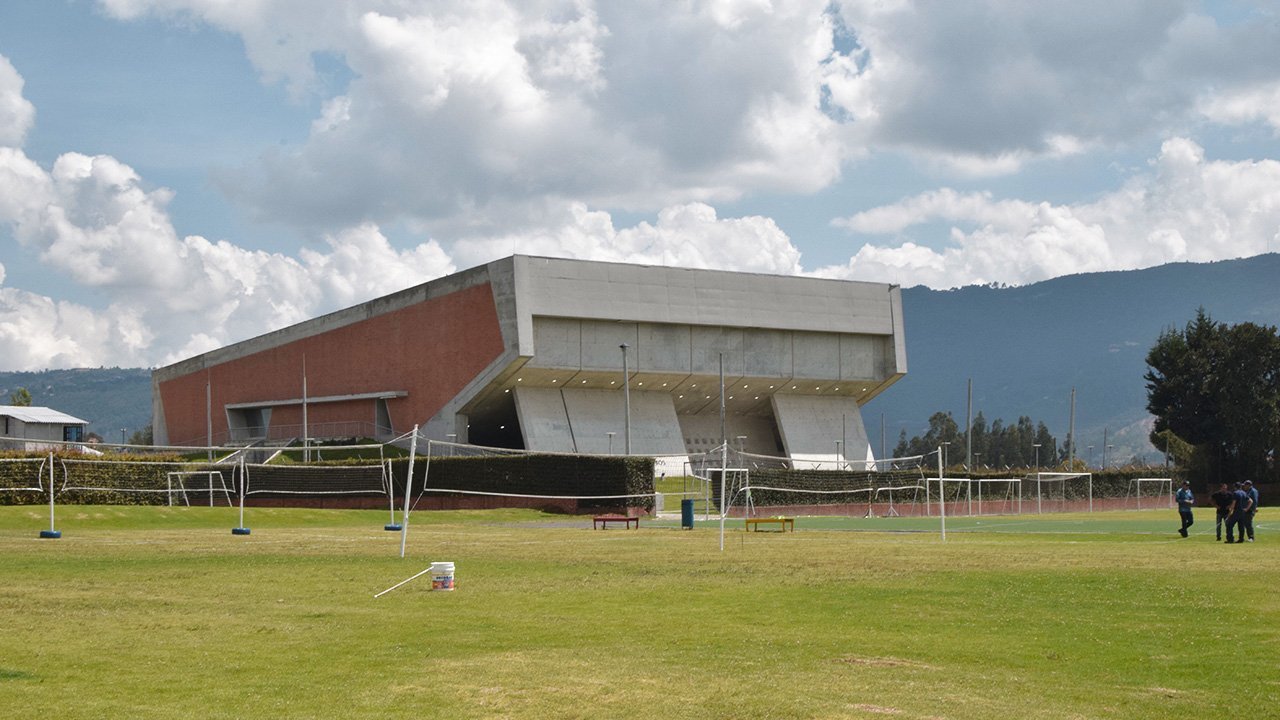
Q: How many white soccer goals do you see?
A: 6